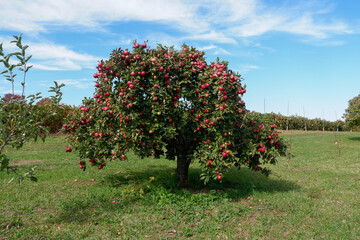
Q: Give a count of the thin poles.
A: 5